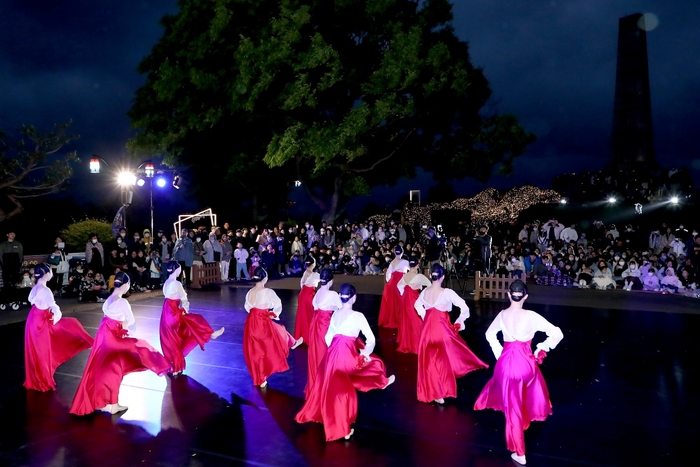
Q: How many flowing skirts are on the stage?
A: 11